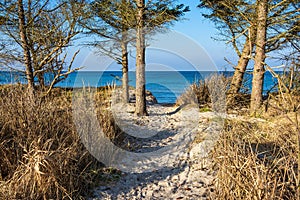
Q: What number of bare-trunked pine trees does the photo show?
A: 5